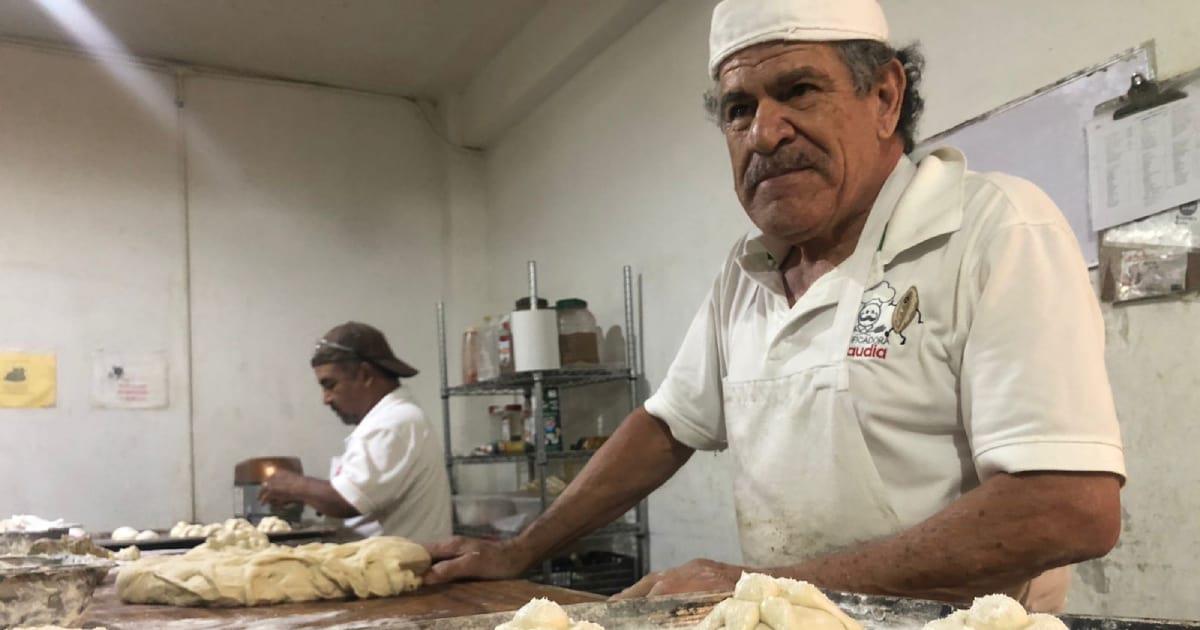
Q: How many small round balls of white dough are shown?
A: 2